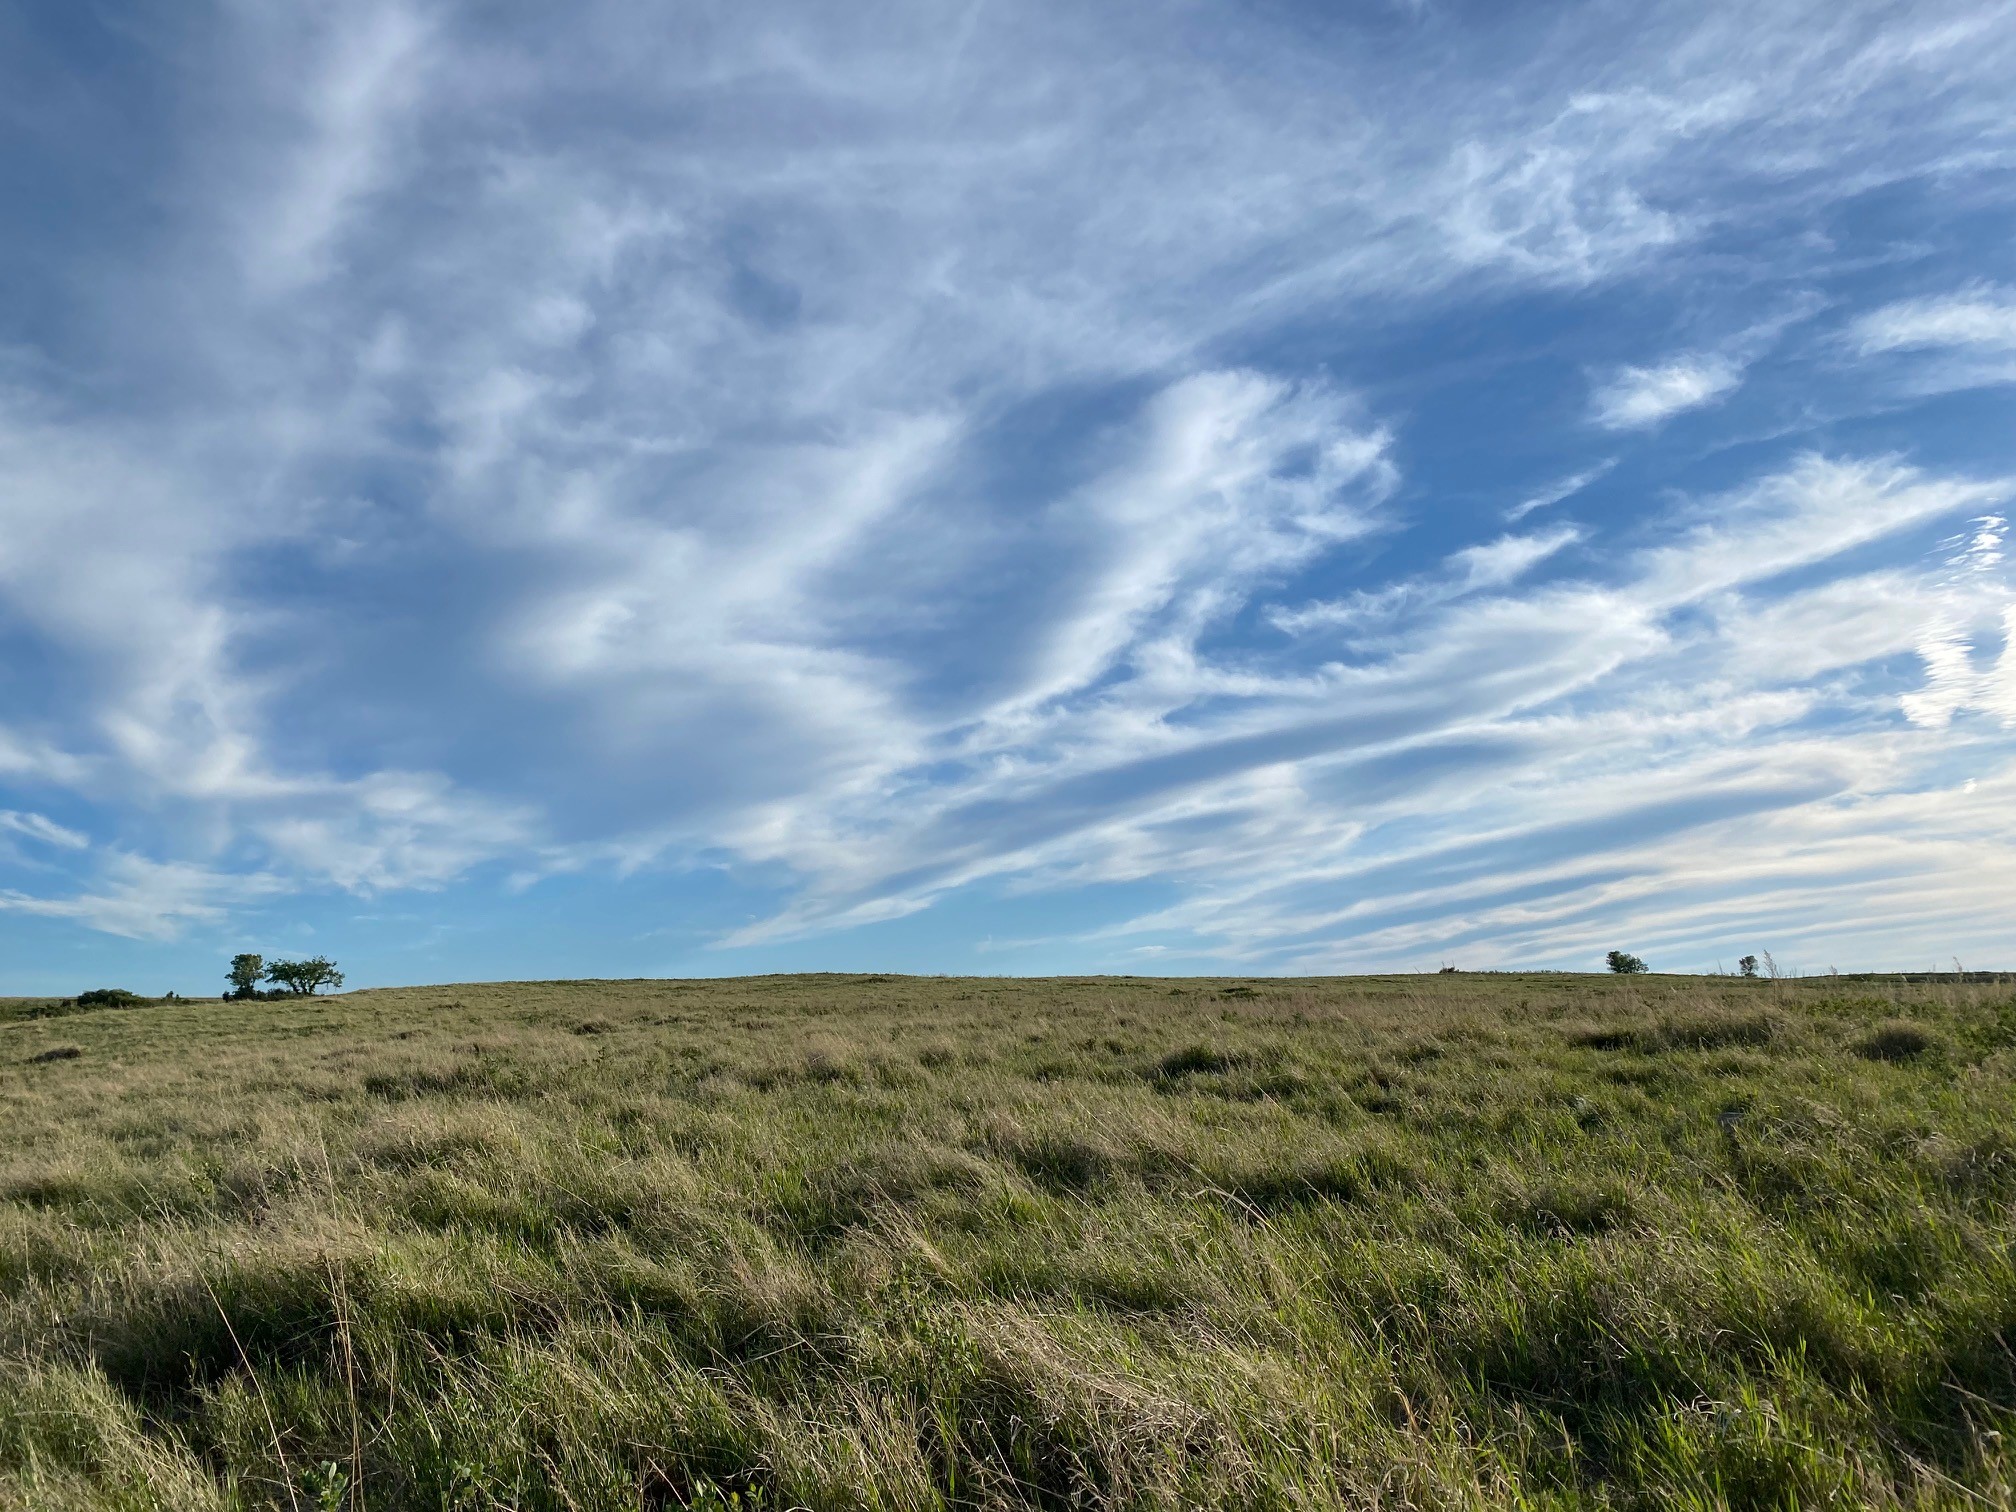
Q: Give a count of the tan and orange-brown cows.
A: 0